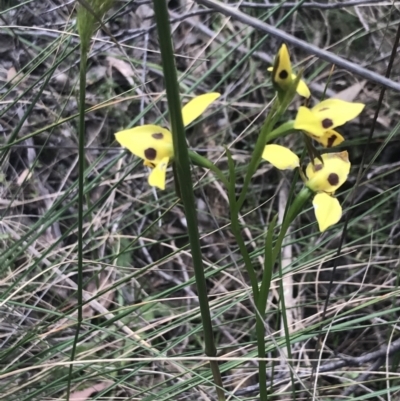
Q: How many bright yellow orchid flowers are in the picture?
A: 4